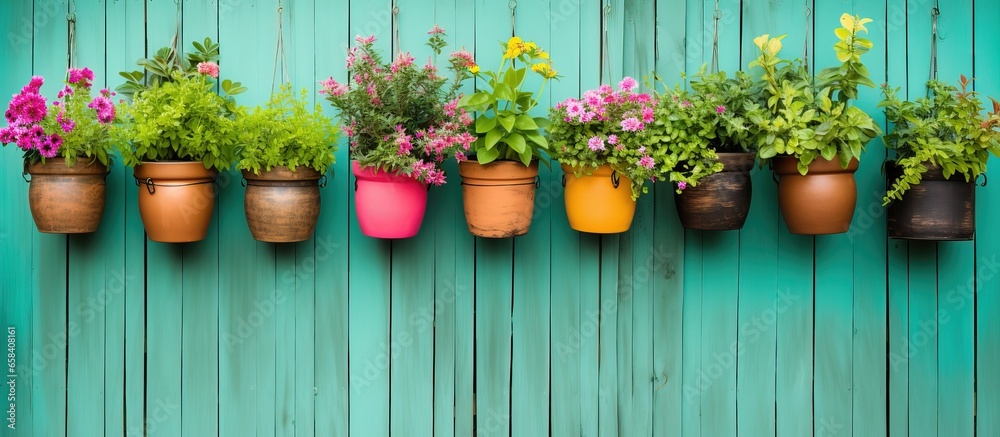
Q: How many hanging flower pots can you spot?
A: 9